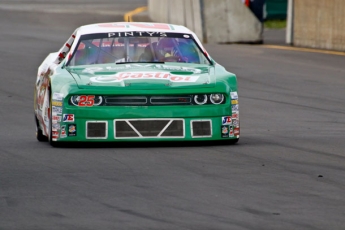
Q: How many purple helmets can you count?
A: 1